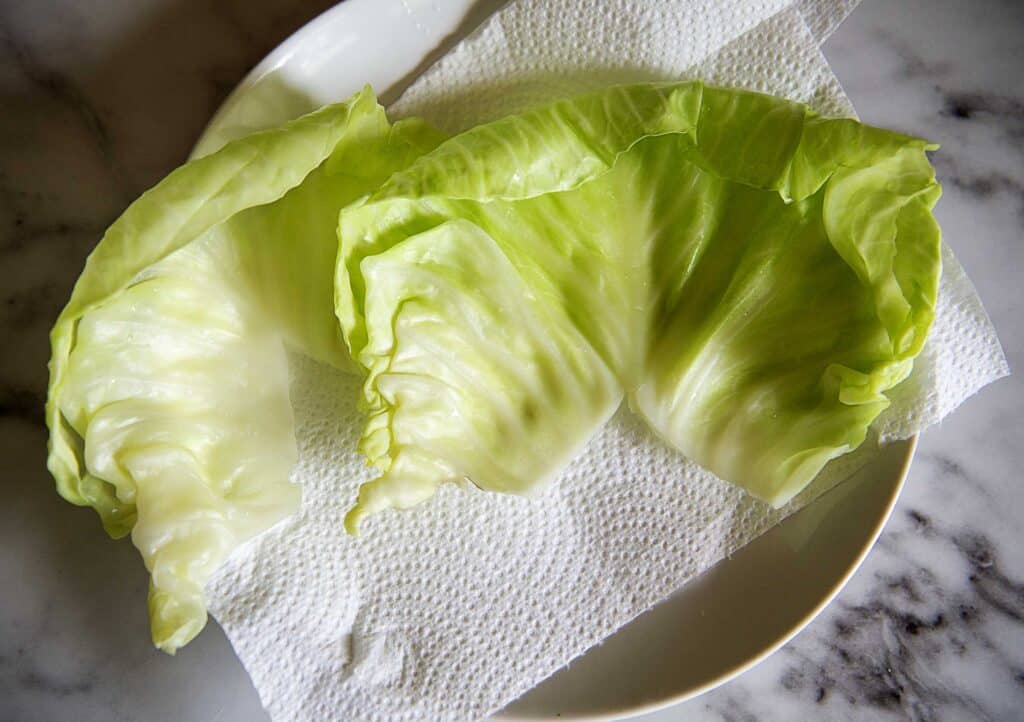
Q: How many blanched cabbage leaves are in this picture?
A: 2